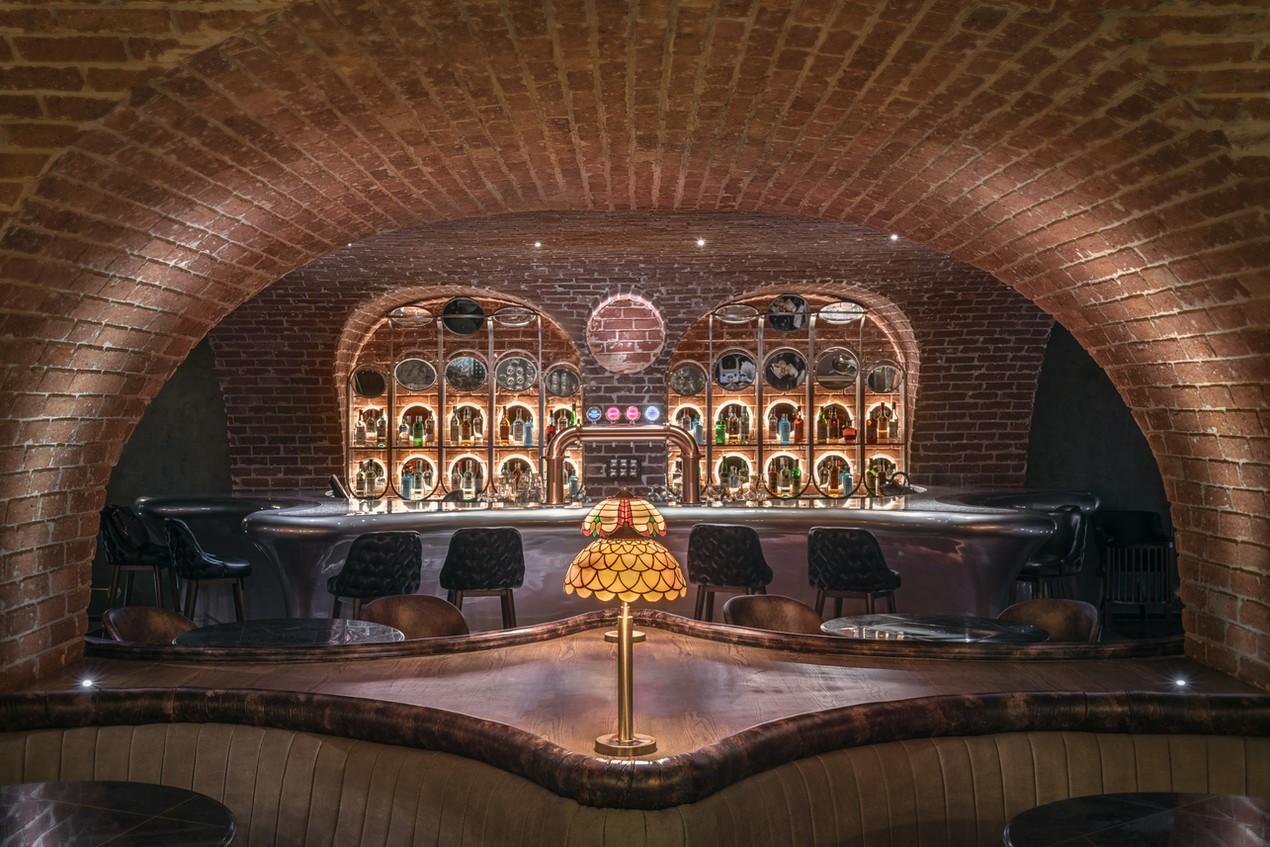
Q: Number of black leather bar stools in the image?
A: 7